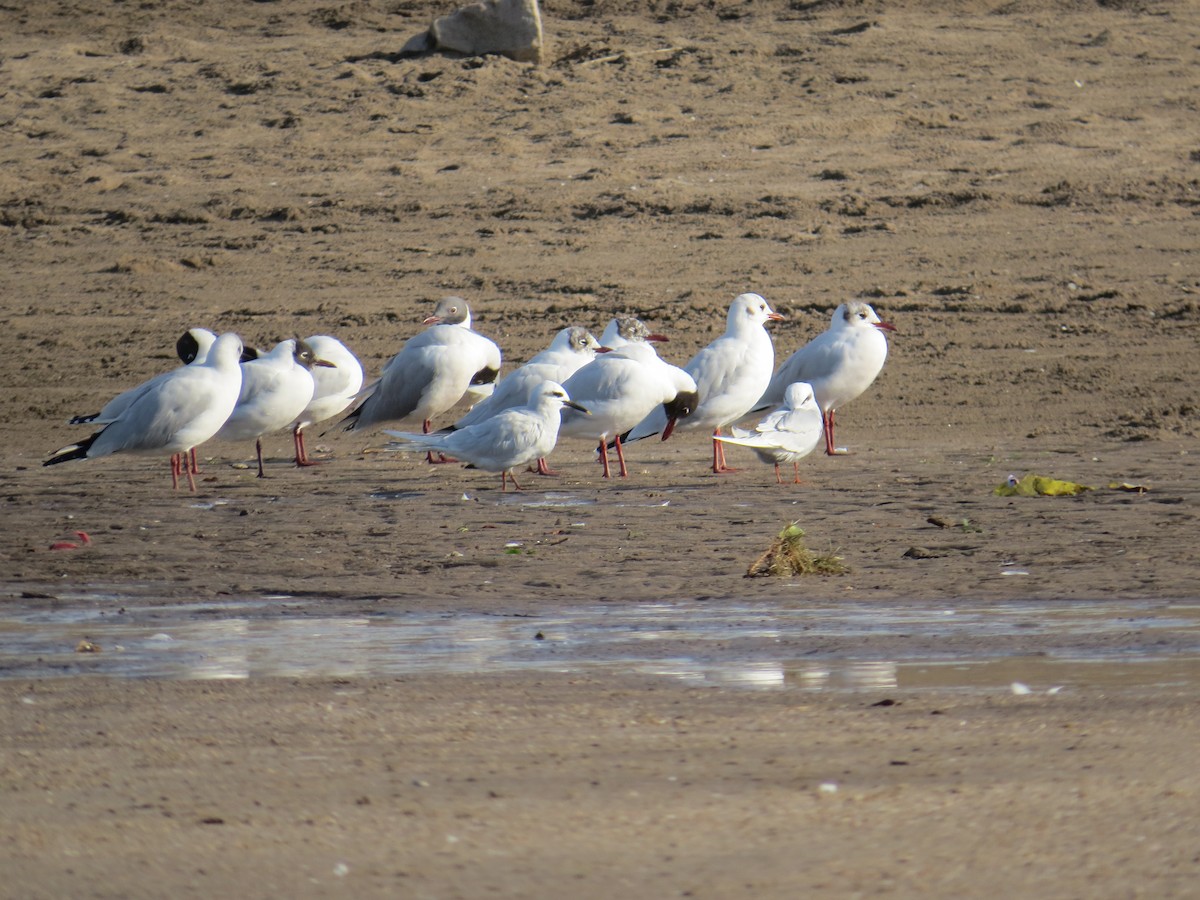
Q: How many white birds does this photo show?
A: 13